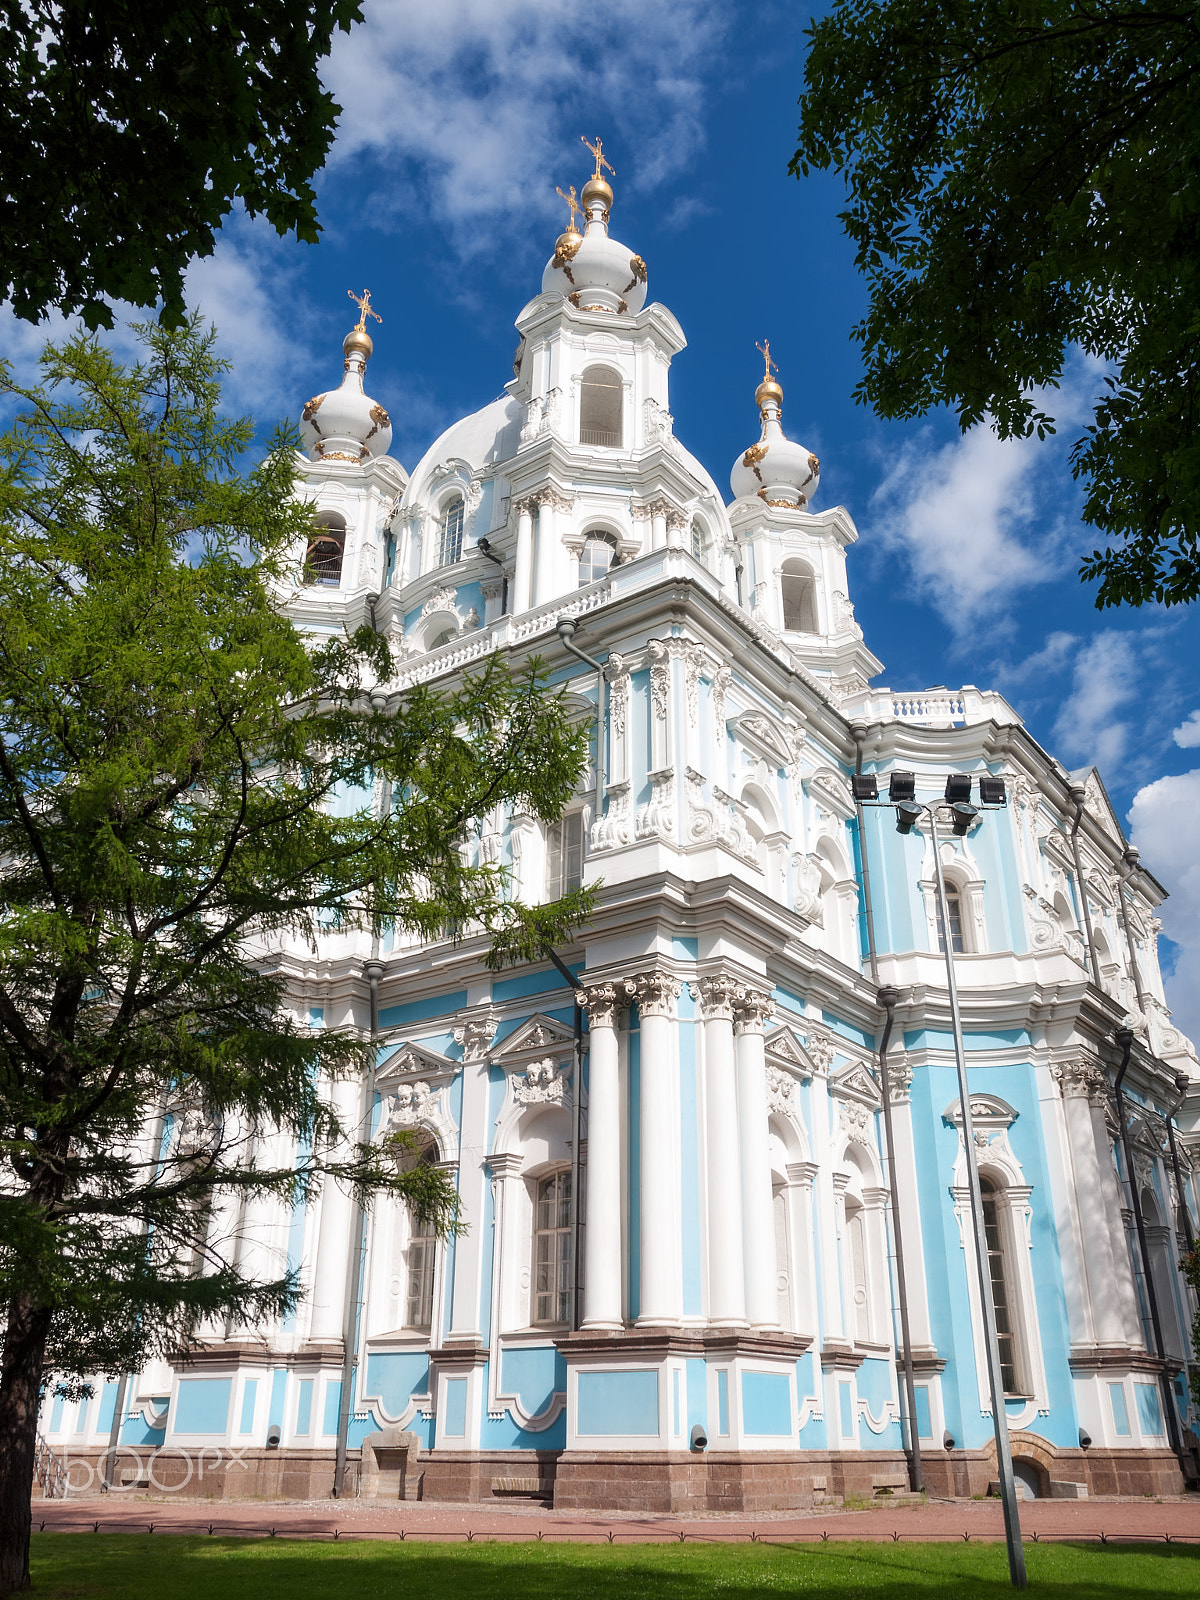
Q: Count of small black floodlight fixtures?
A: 6